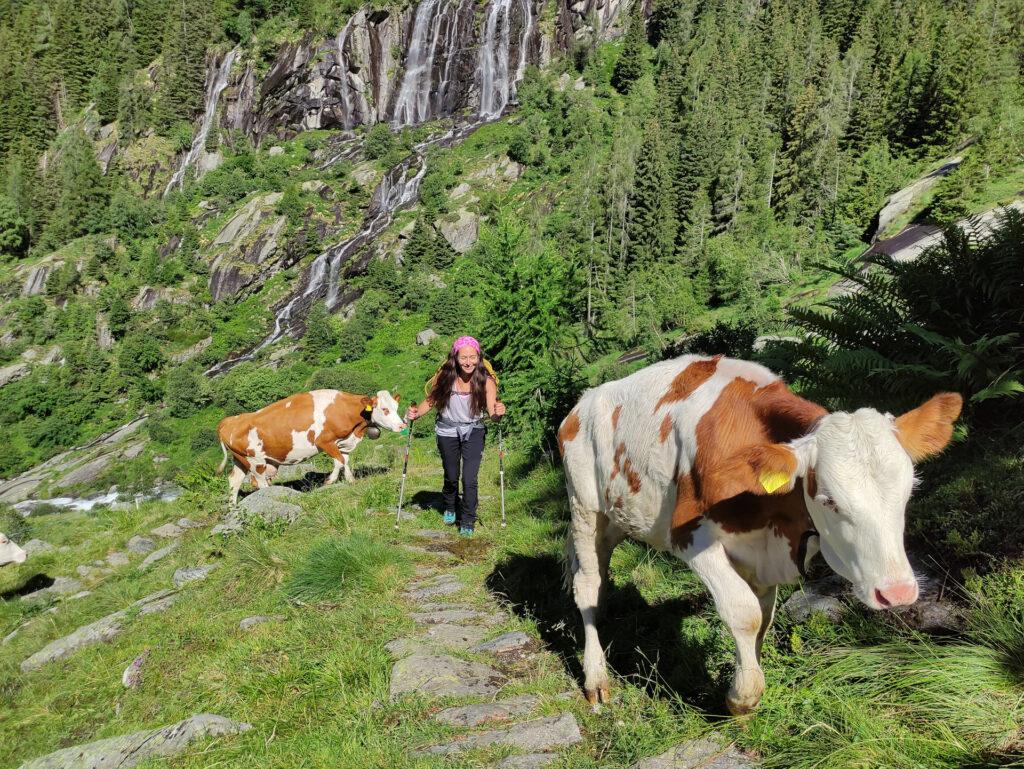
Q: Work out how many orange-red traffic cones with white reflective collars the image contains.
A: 0